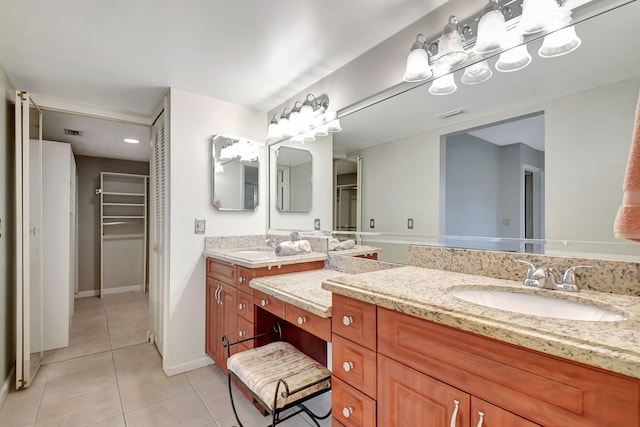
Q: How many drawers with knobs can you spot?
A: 8